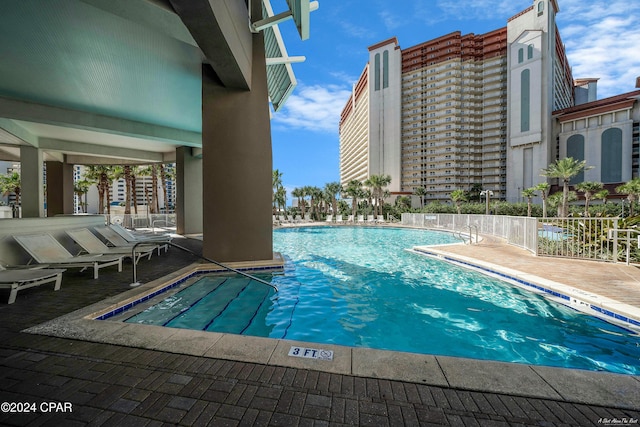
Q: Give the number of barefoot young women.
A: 0